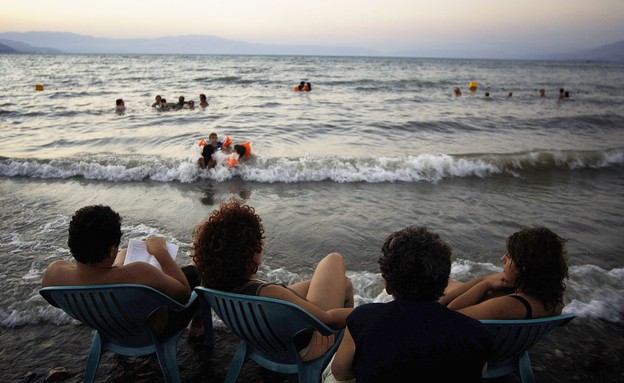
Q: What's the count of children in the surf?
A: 3